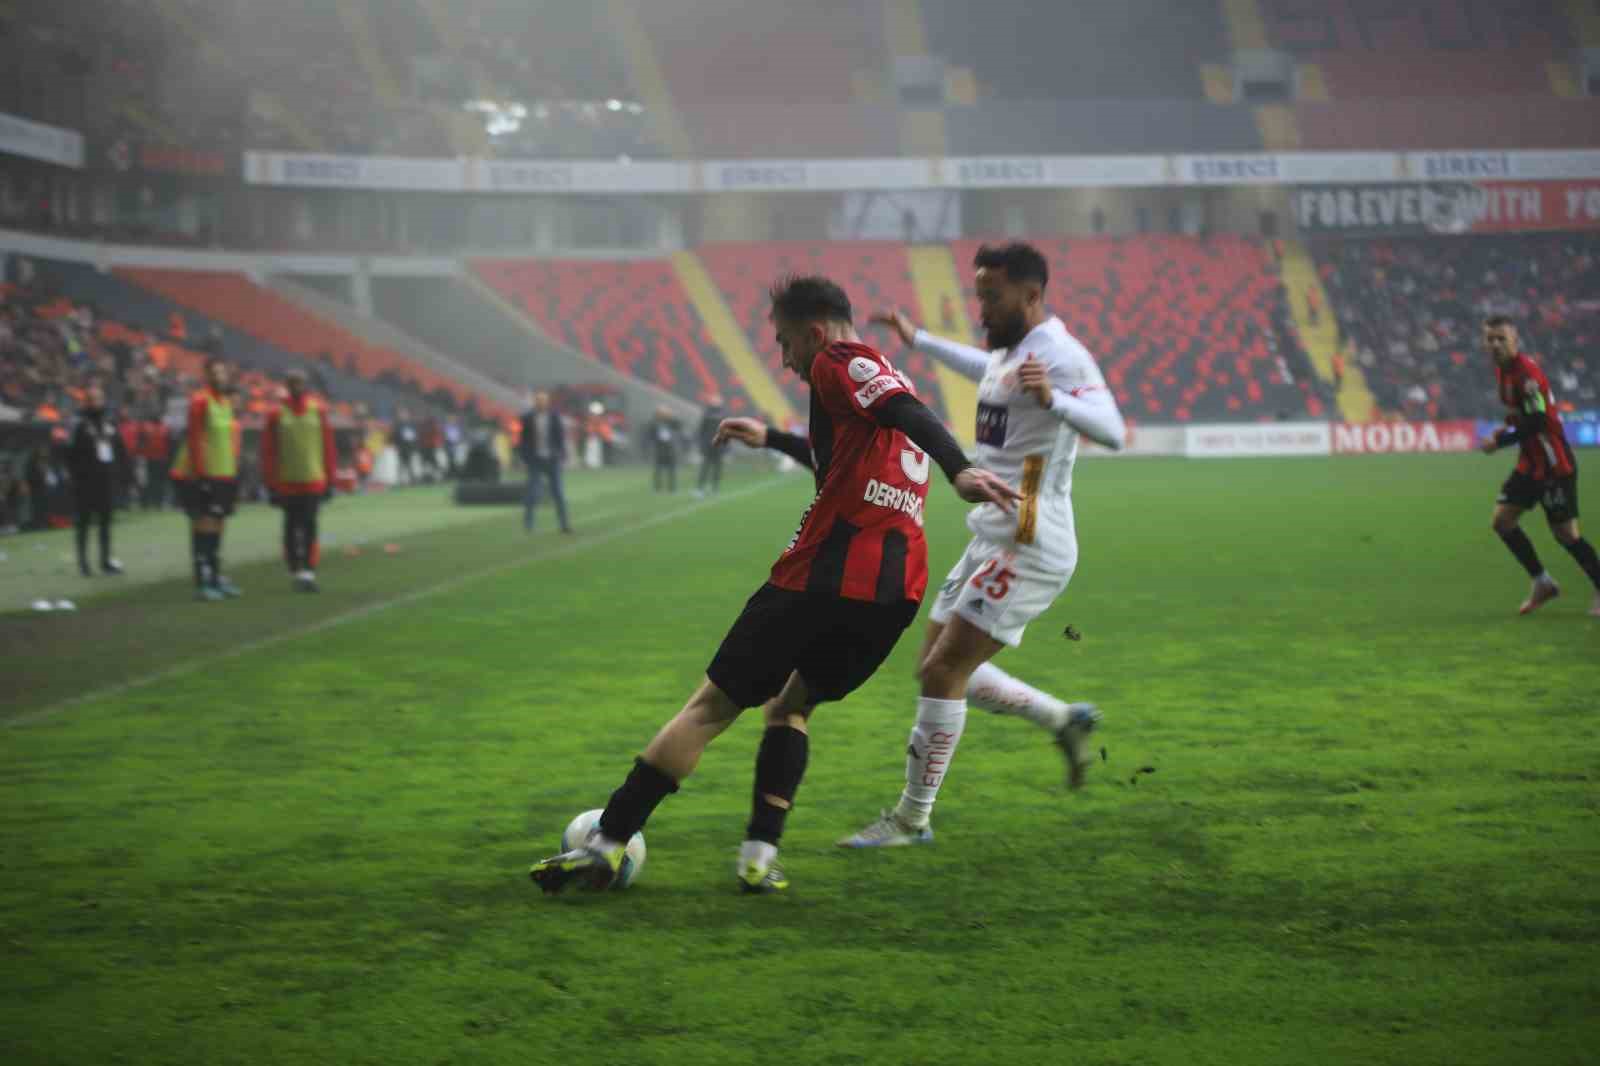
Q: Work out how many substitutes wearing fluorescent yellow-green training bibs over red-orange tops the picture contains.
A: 2